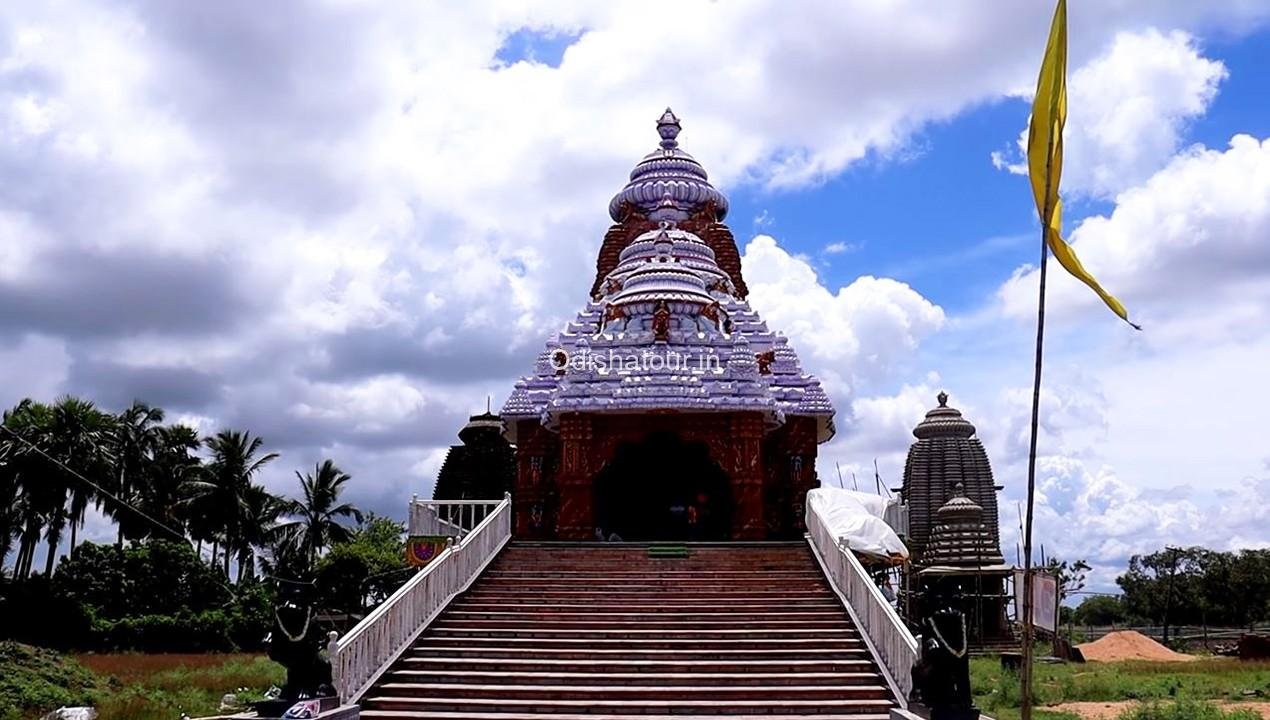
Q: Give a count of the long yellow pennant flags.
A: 1